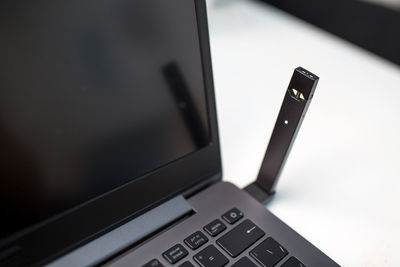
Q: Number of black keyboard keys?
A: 11